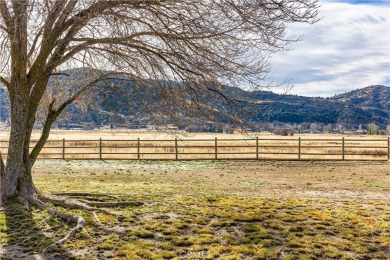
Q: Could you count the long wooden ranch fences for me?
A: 1